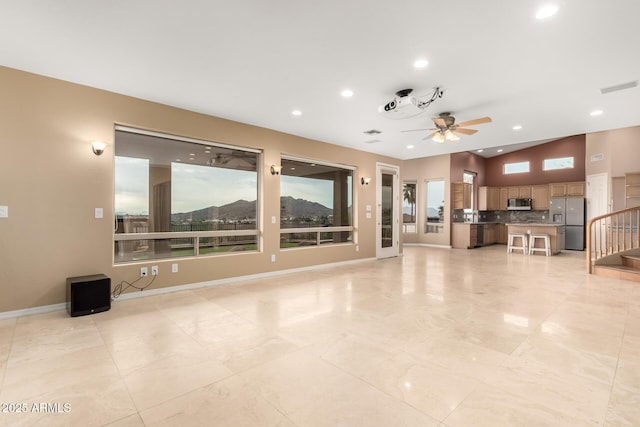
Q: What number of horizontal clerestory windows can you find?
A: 2